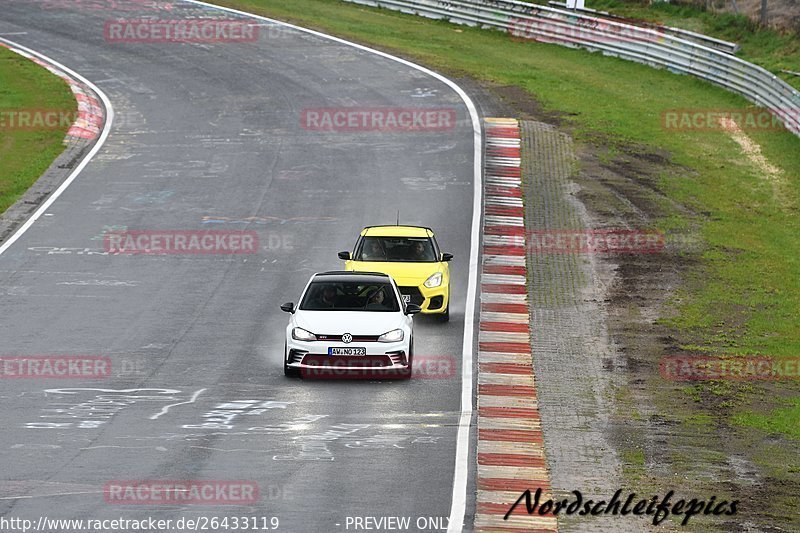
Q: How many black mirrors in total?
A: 4